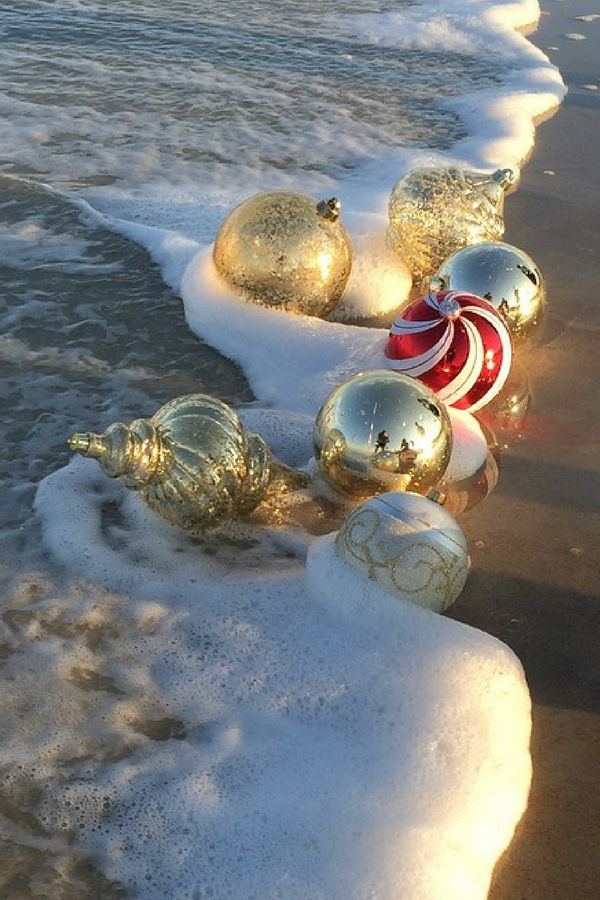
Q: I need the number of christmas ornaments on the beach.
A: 7